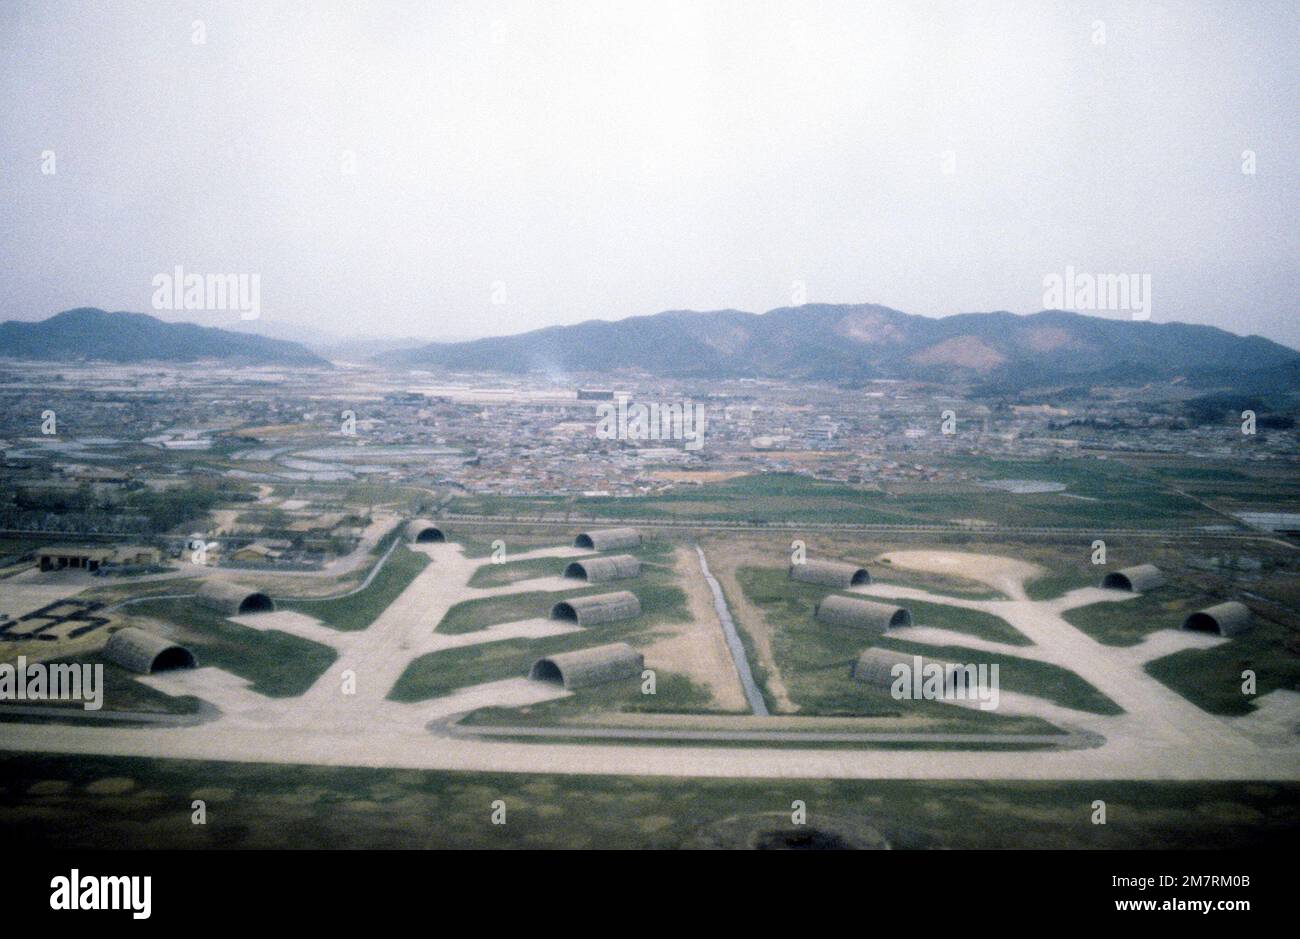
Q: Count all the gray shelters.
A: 12